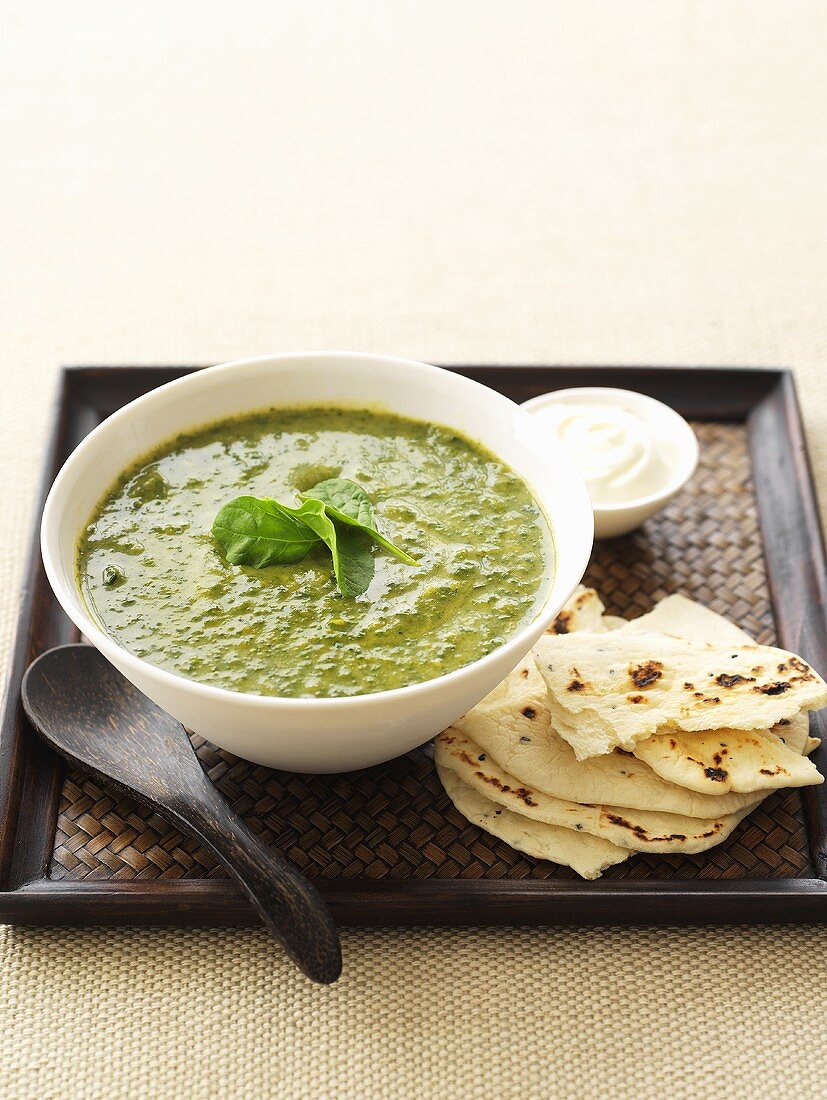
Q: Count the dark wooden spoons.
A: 1